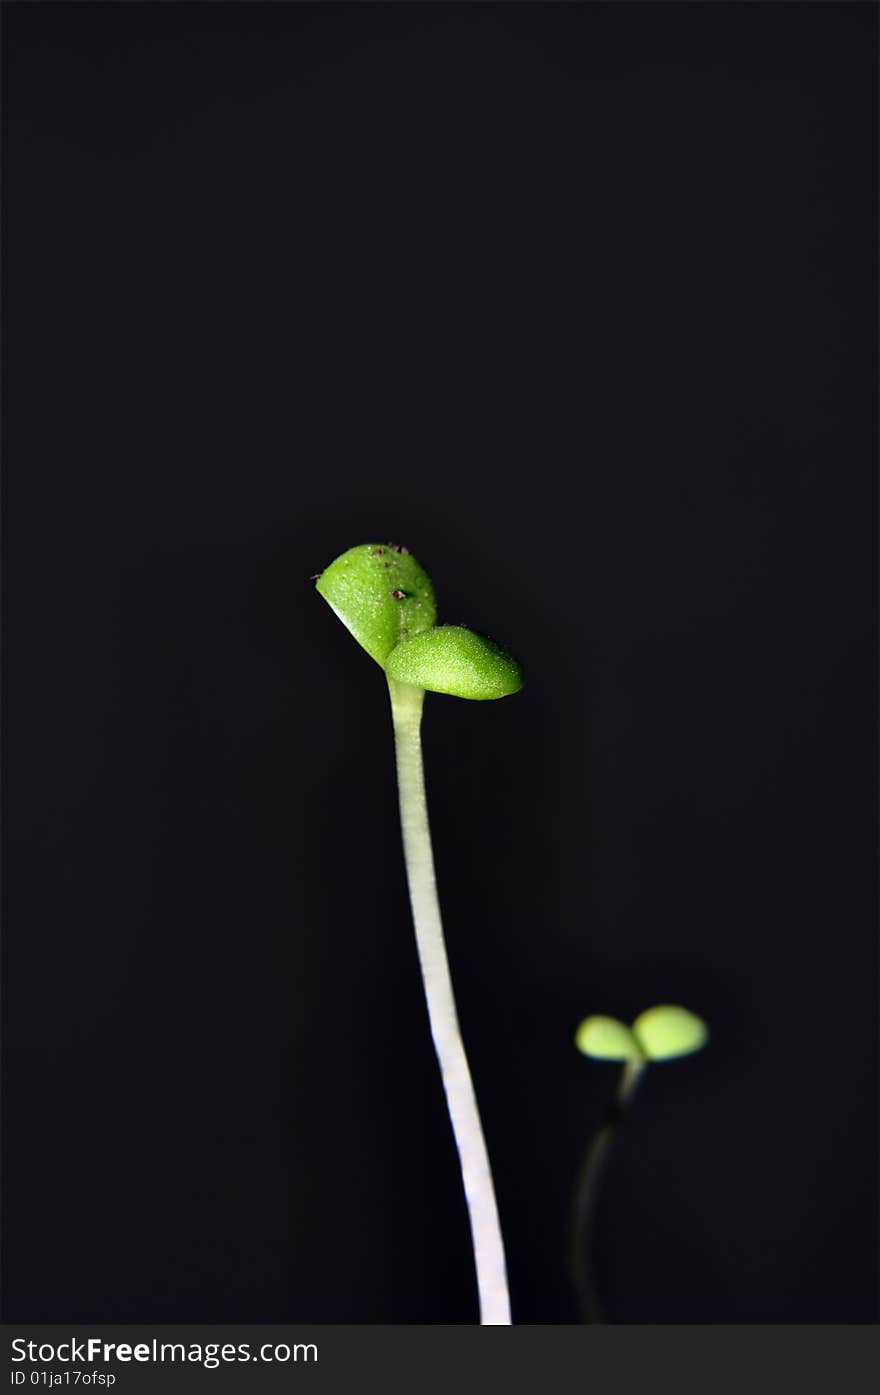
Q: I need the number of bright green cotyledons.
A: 4